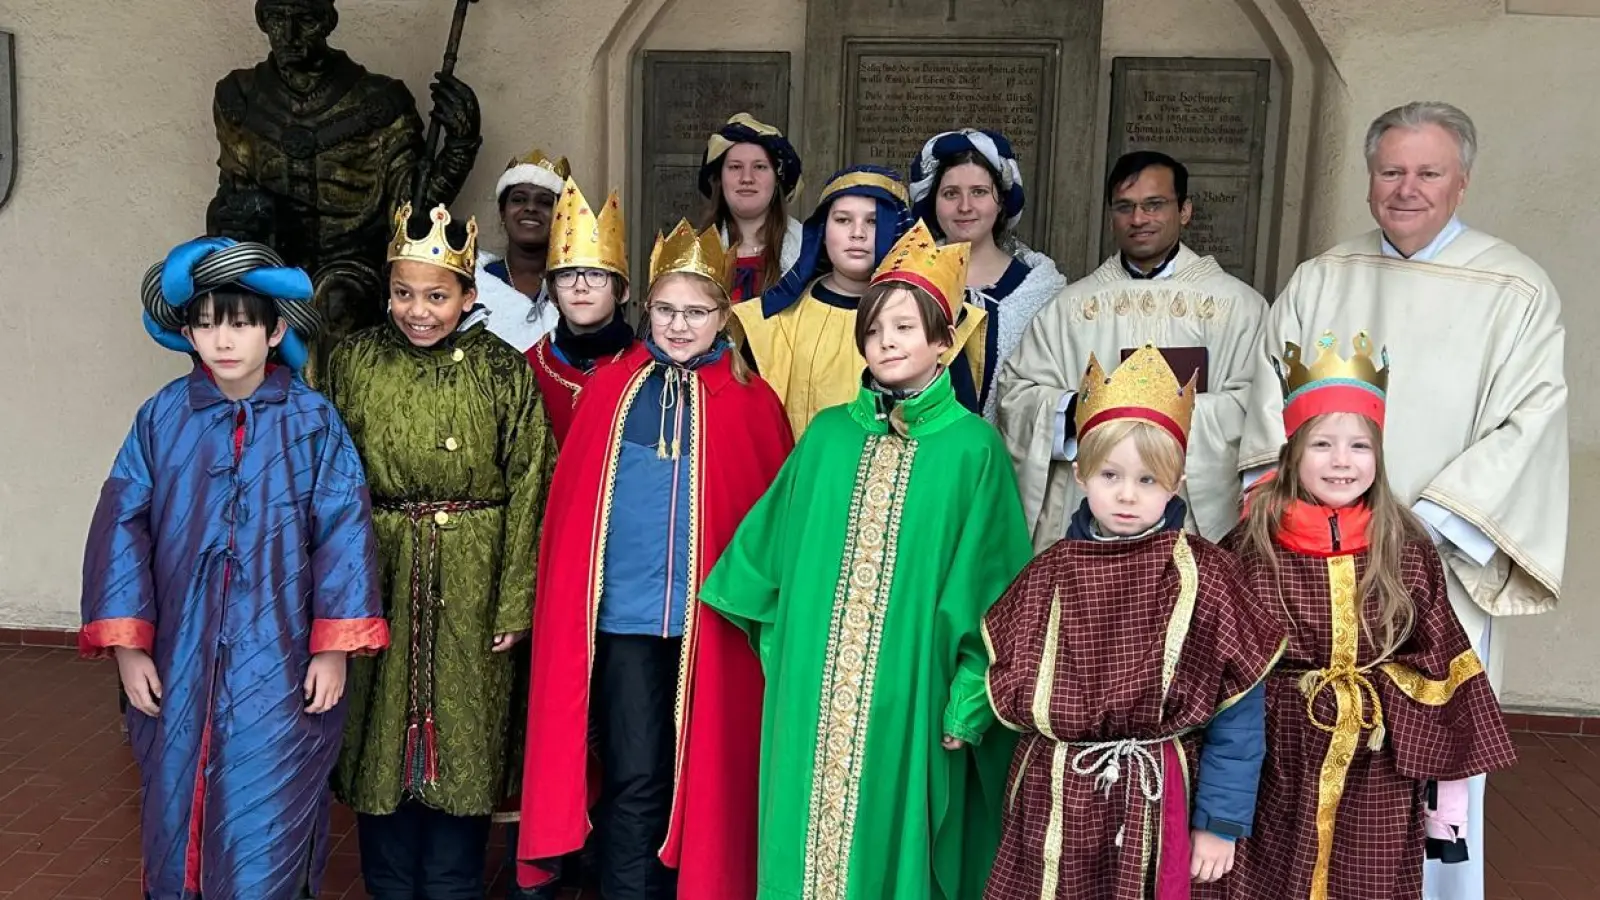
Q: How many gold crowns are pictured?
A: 7